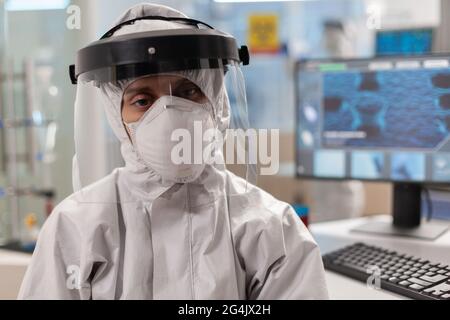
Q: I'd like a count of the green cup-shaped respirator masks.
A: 0